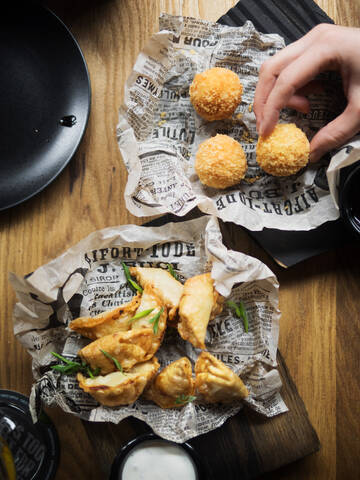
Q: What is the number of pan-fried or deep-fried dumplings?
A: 8